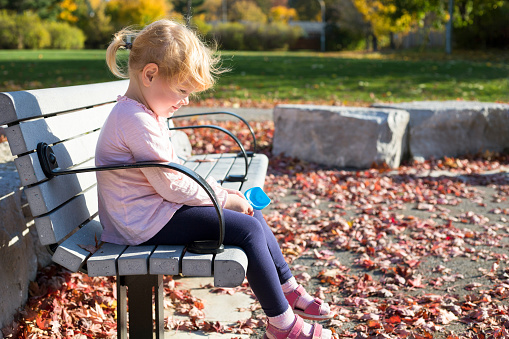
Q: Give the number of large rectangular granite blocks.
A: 2